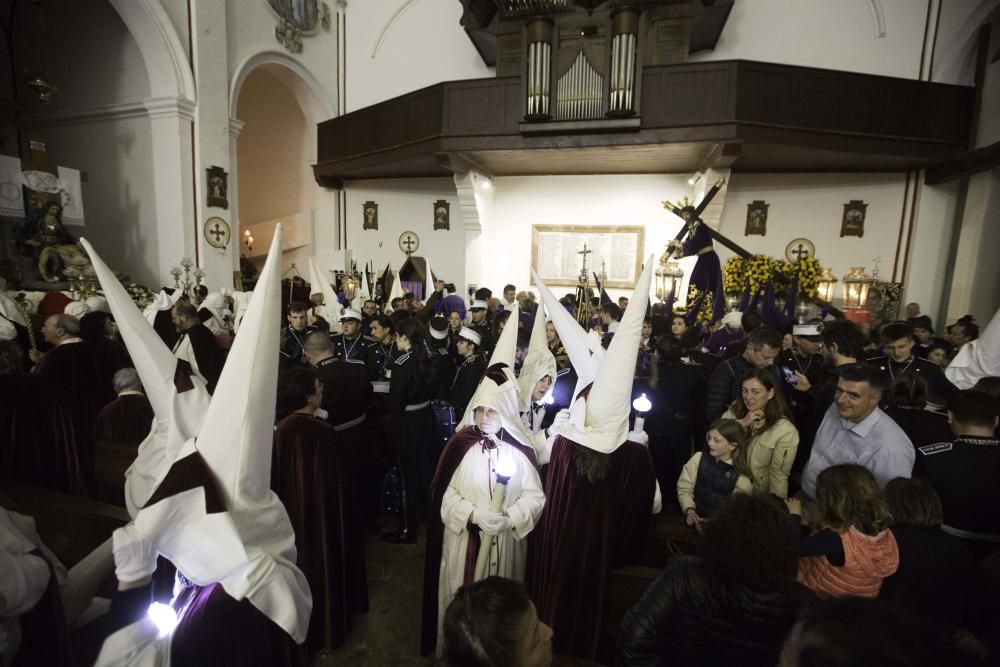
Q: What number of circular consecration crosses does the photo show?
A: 3